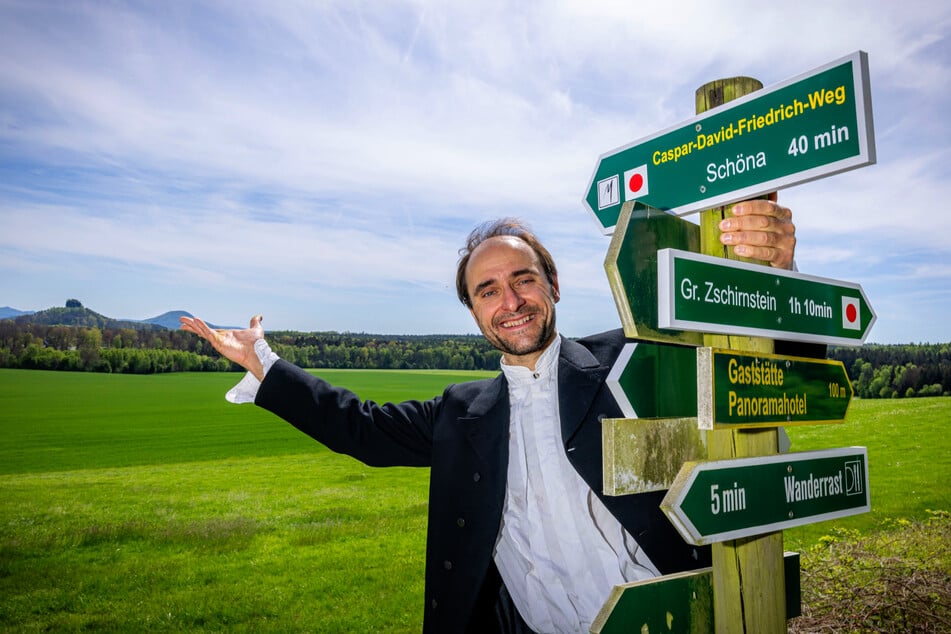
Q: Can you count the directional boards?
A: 8